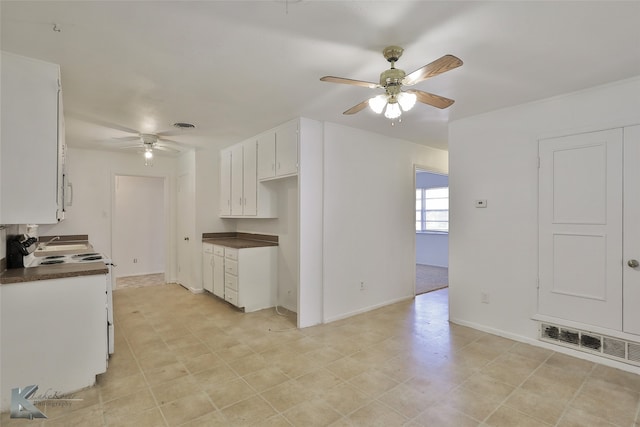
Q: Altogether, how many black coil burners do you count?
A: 4